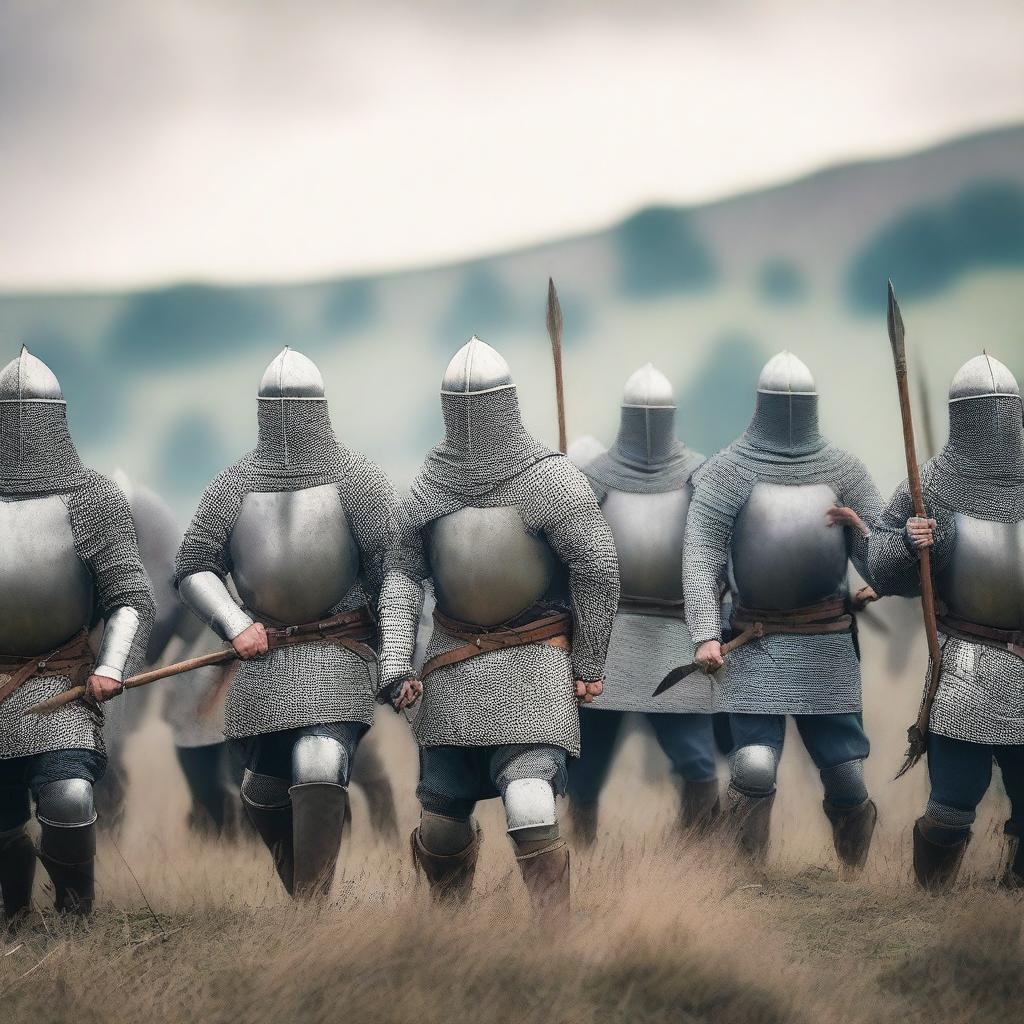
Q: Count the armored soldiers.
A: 6